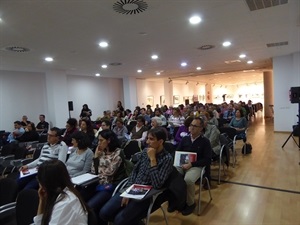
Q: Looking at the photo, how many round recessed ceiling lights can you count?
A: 13